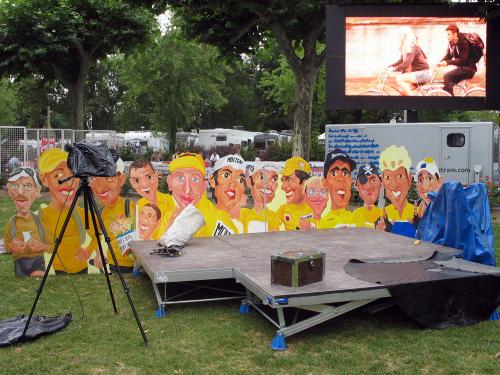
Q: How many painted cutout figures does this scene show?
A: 14